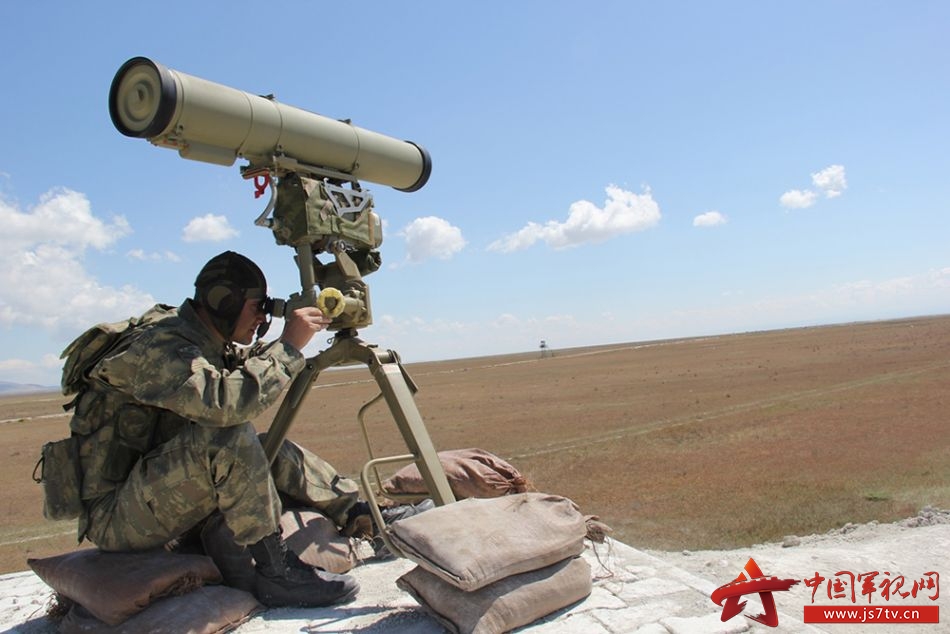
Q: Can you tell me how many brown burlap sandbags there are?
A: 6